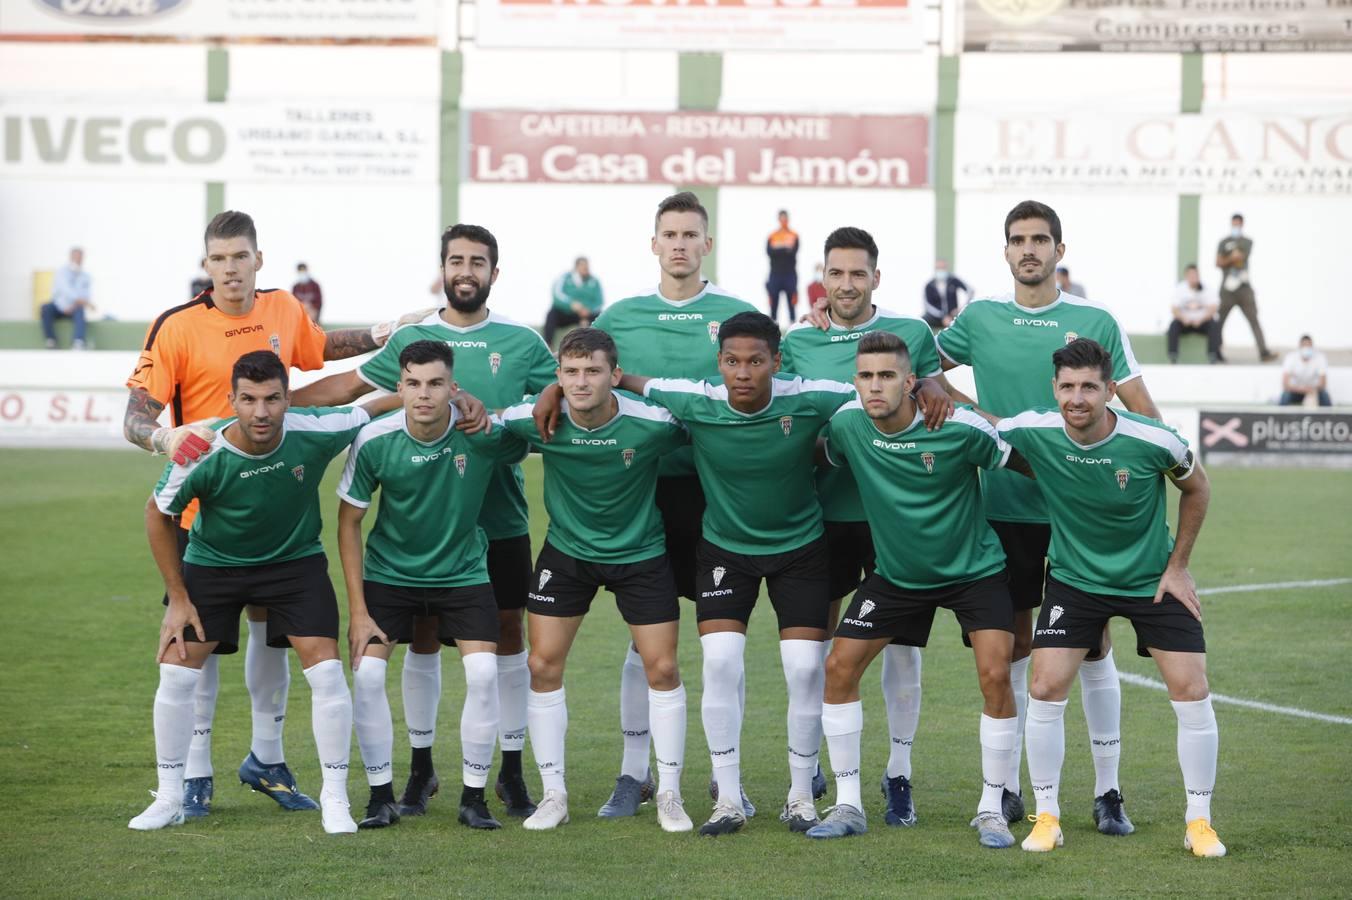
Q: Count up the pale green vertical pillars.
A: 5